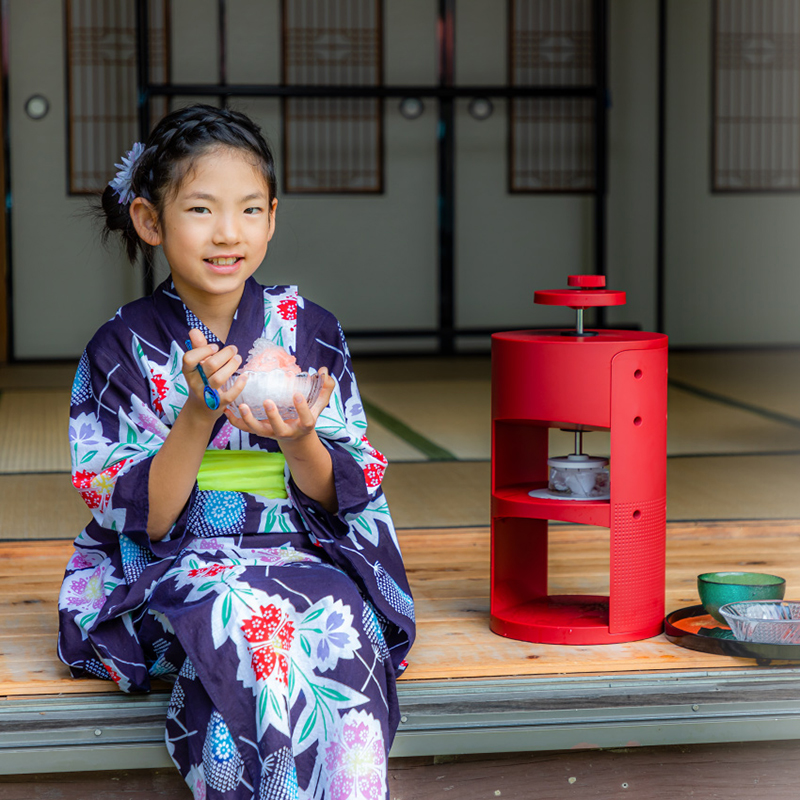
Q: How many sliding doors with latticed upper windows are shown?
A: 4